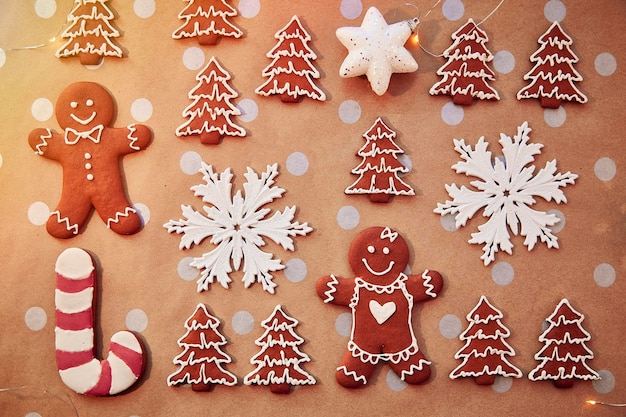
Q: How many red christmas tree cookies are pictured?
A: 11